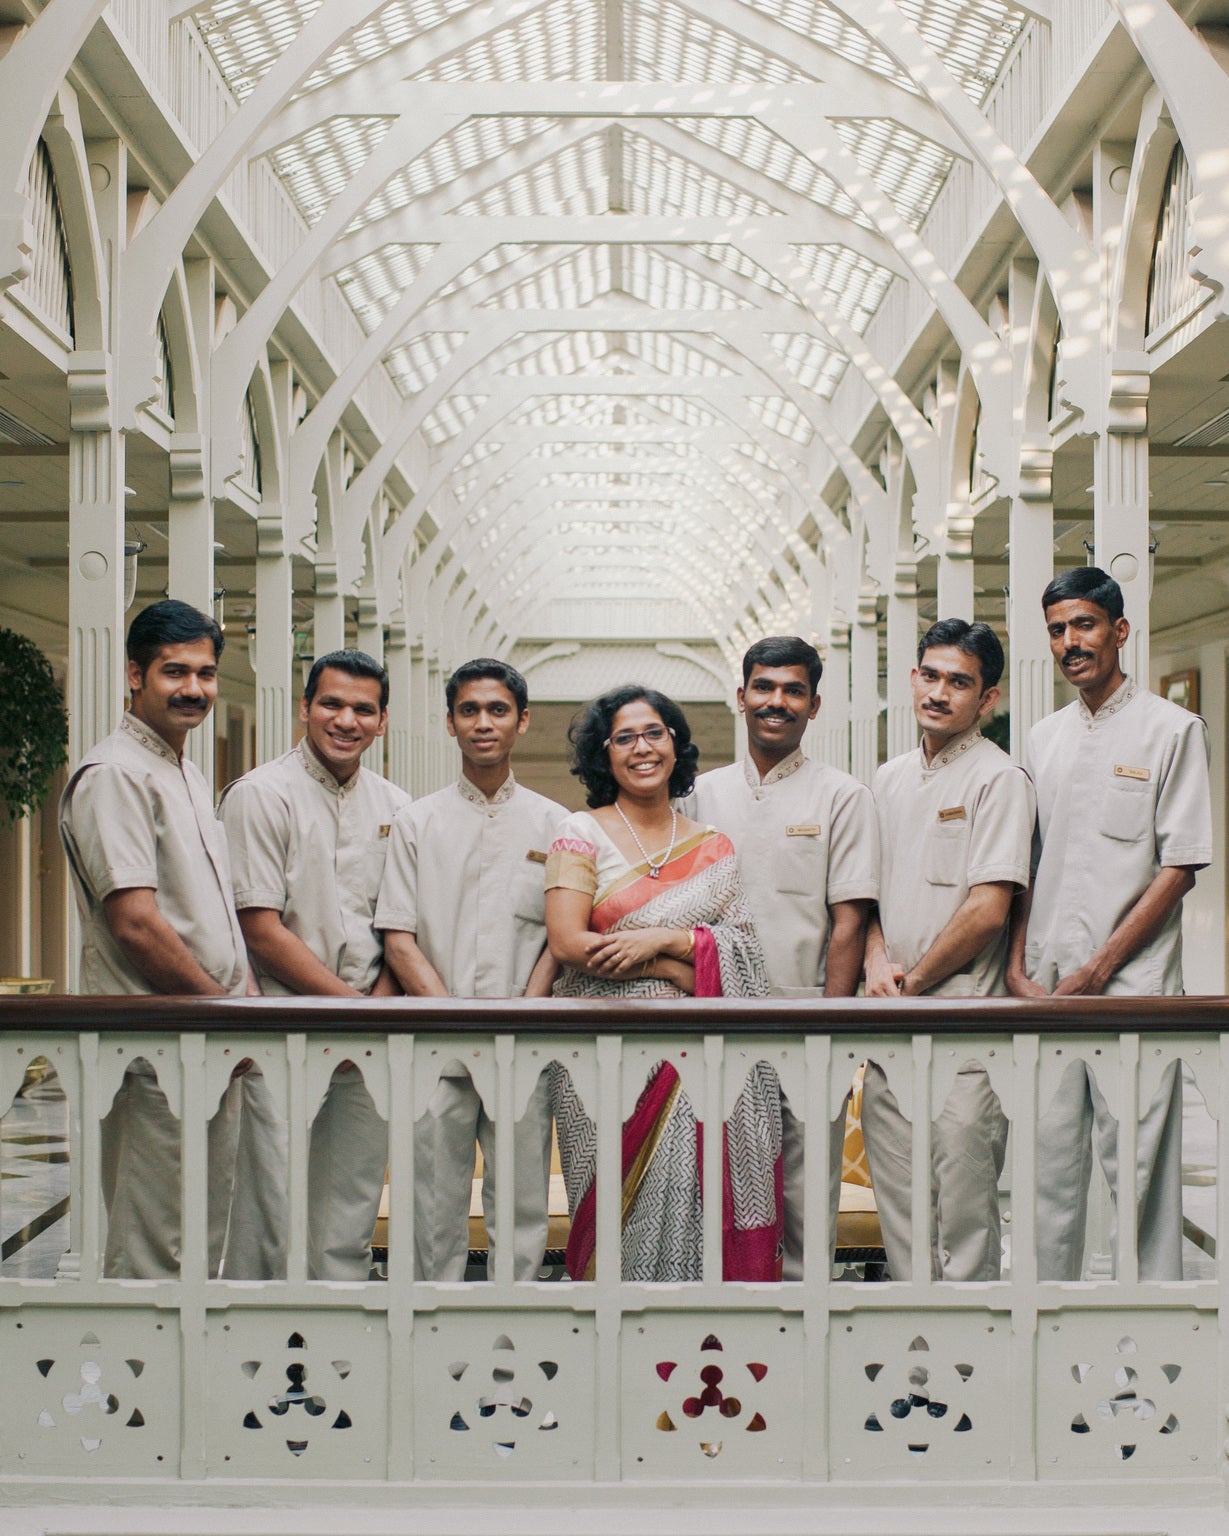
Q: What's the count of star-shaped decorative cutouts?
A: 6